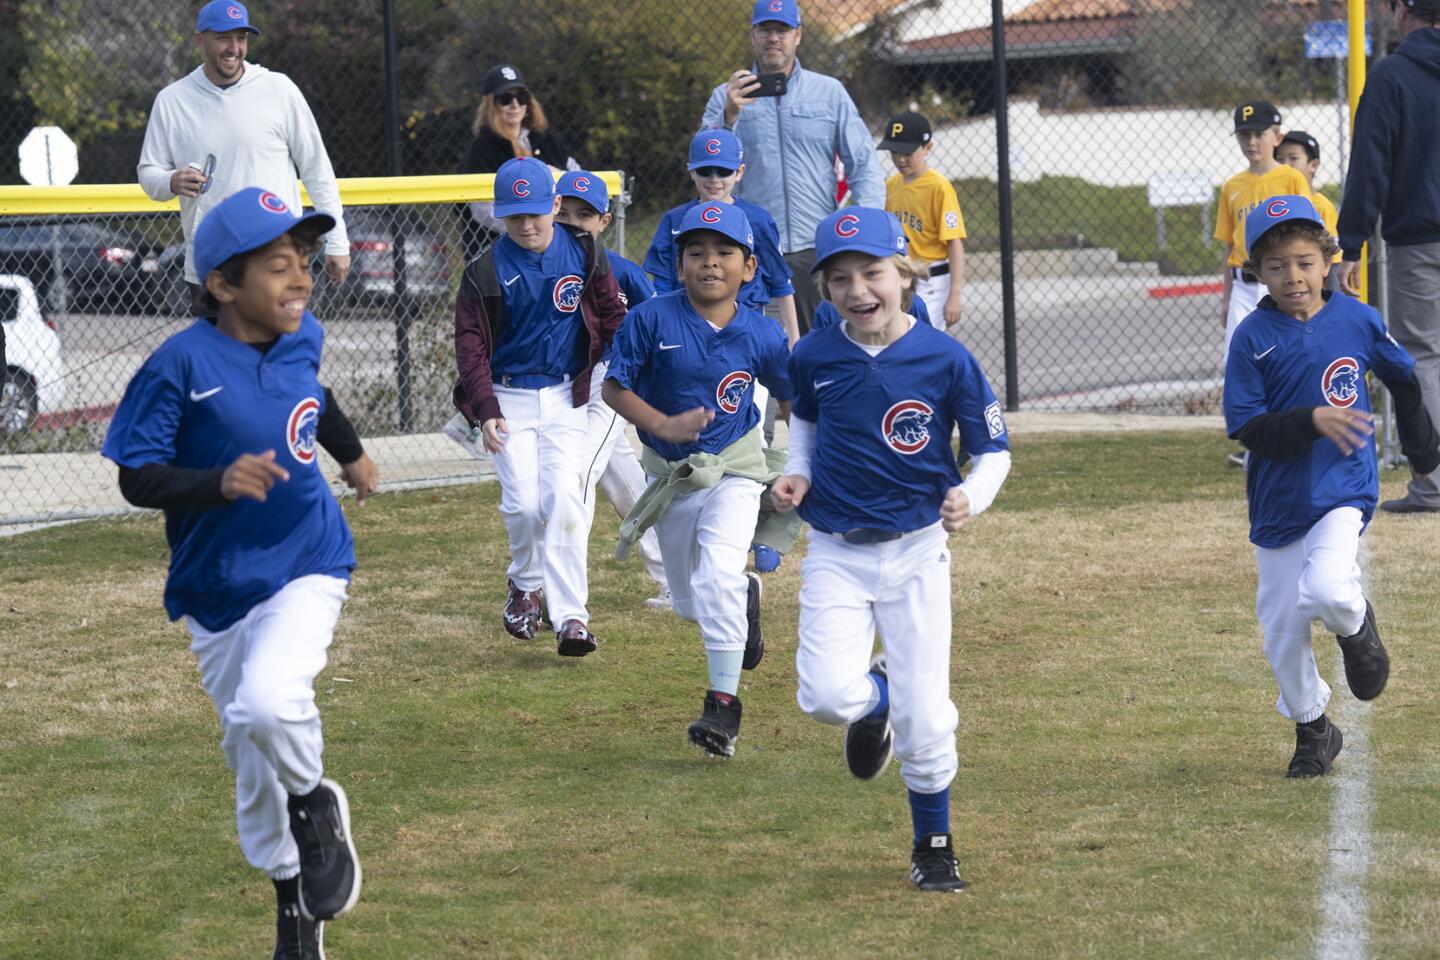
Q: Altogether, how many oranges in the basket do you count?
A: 0